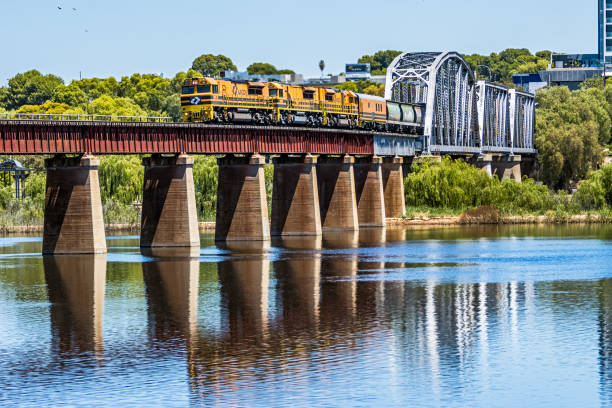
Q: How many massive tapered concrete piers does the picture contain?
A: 7